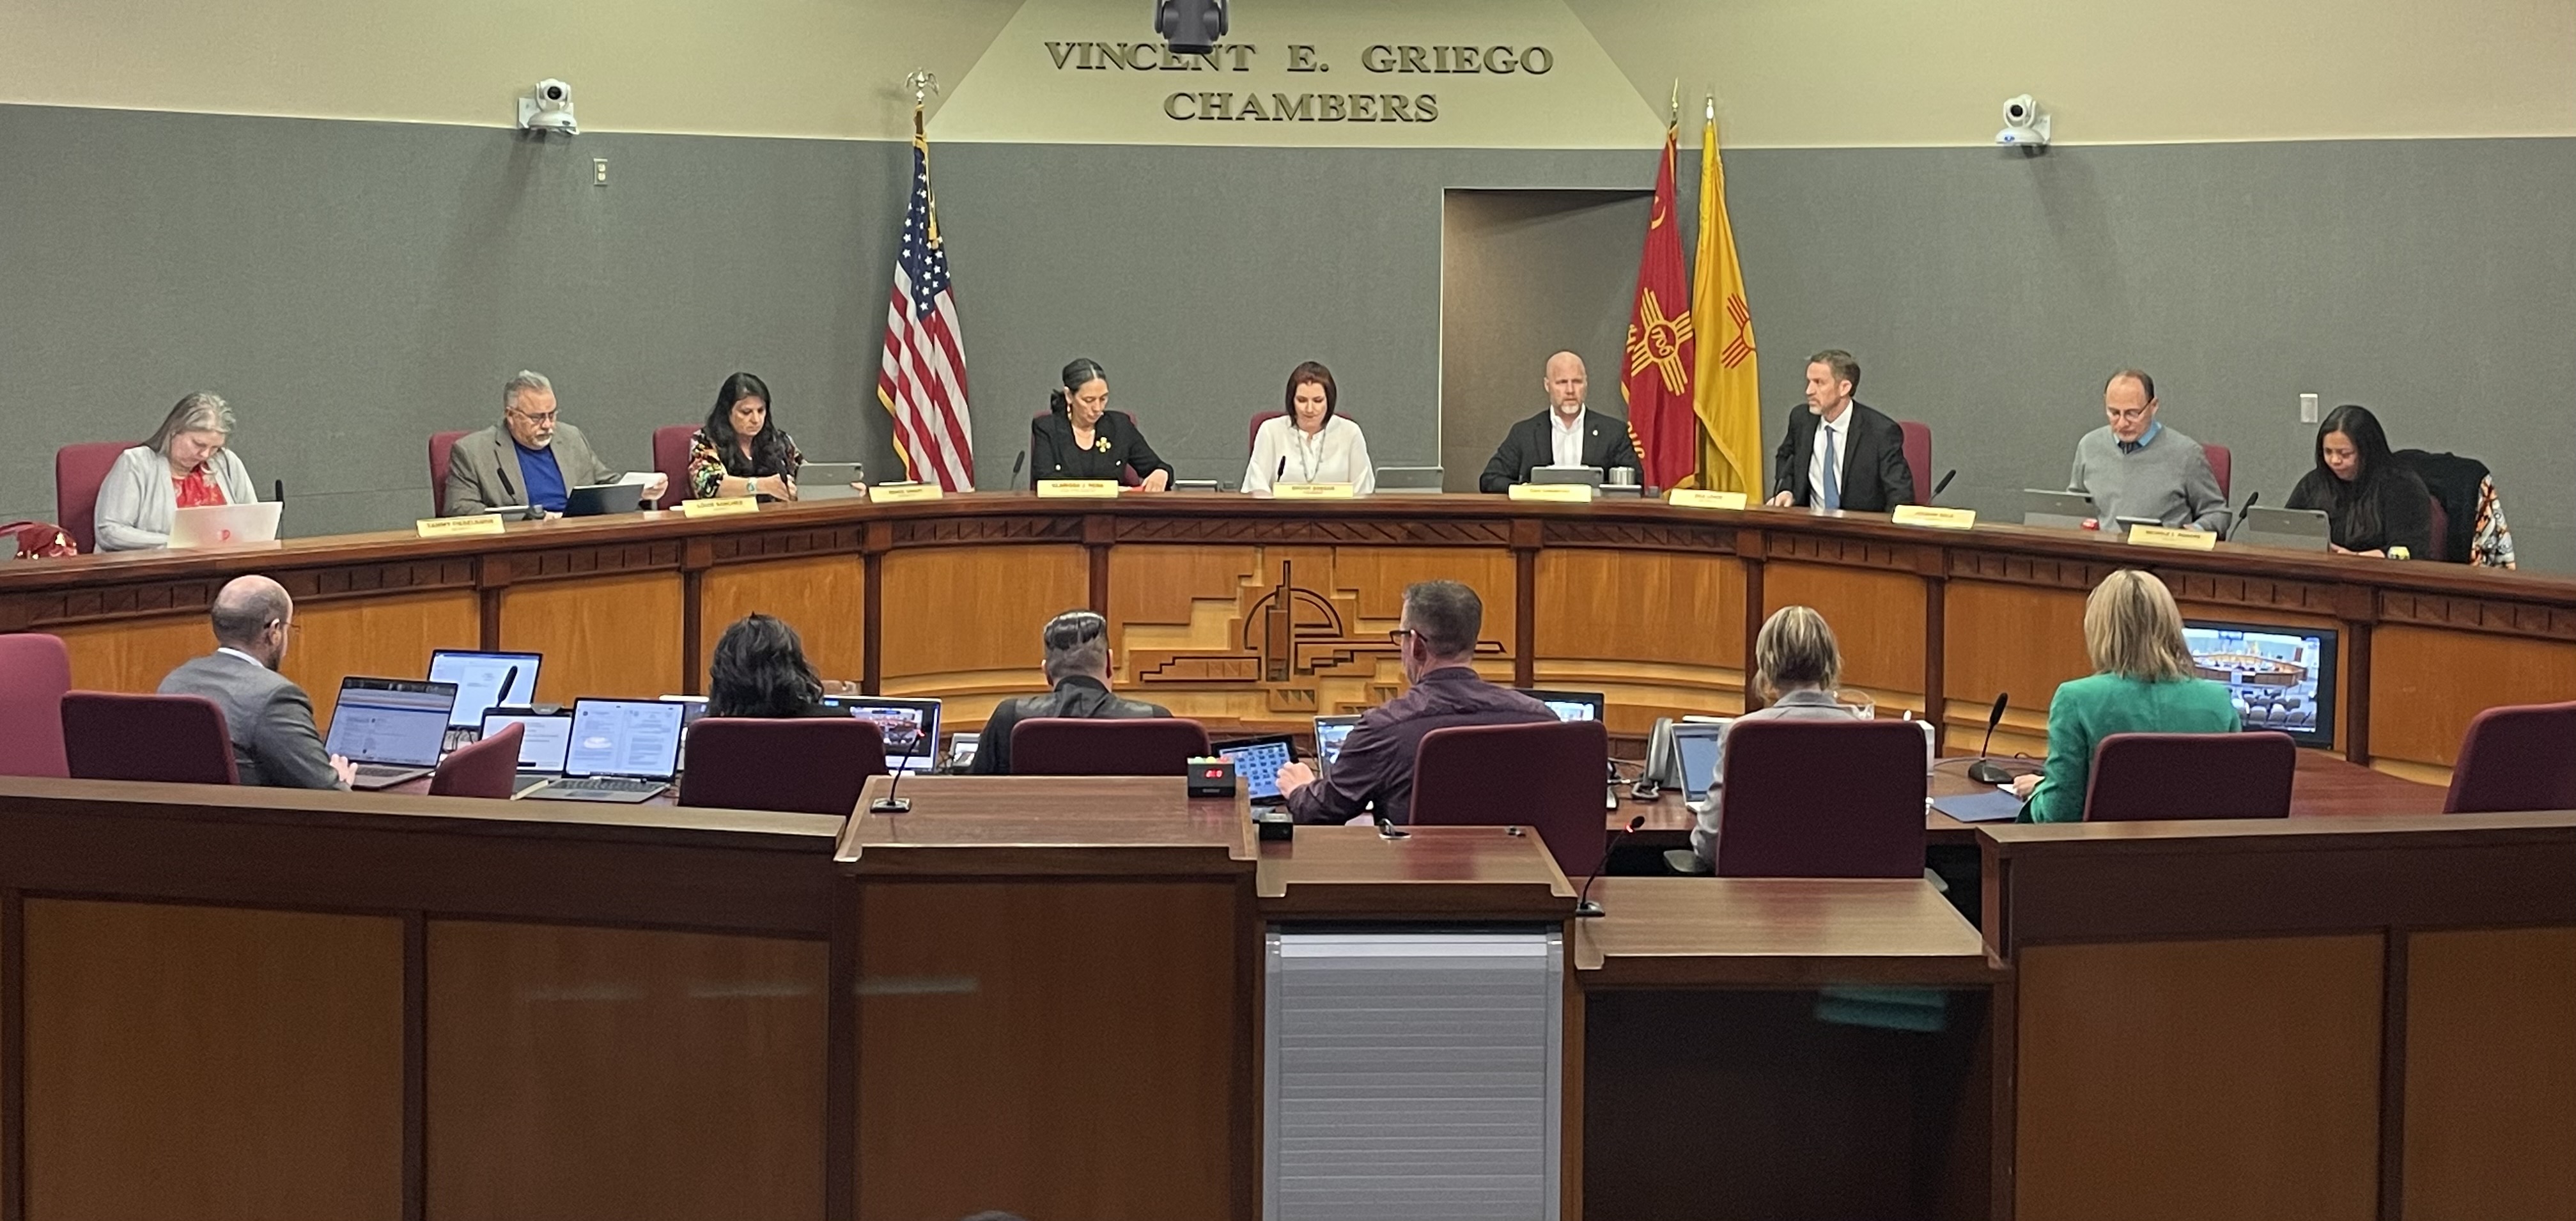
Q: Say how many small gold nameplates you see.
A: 9